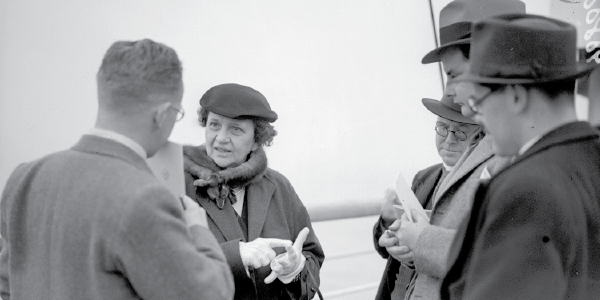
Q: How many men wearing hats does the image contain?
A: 3